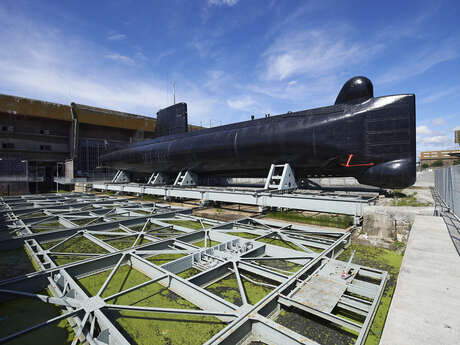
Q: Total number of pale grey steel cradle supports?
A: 4